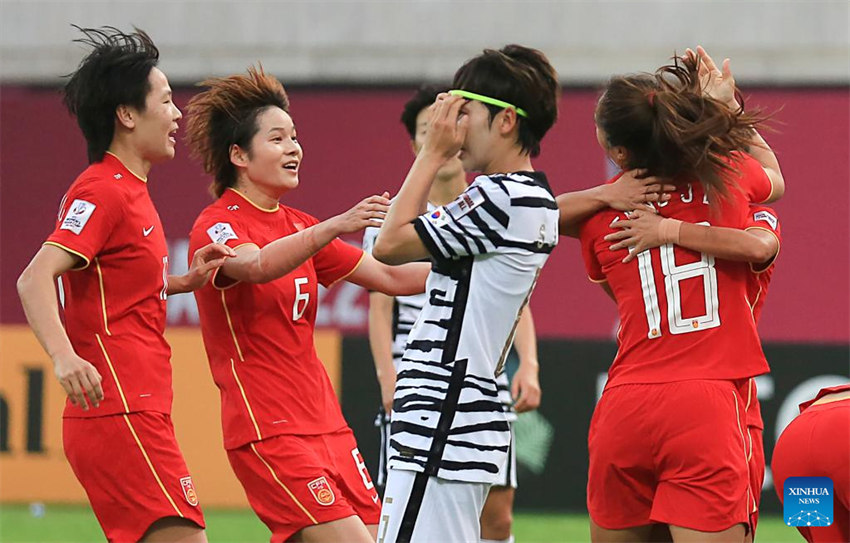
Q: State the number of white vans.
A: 0